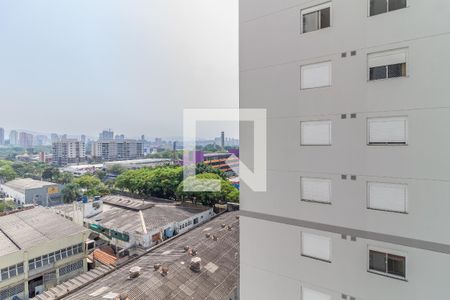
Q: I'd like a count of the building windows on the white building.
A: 11